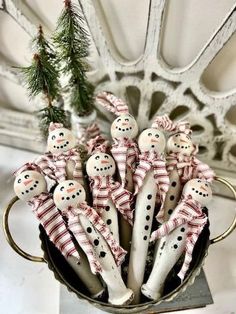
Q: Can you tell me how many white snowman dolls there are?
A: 8